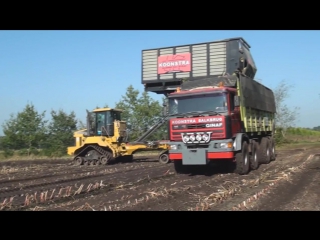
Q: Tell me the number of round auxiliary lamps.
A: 4